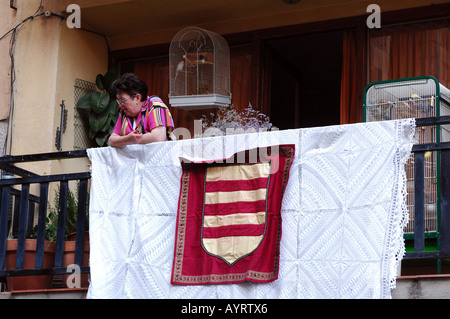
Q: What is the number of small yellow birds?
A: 2